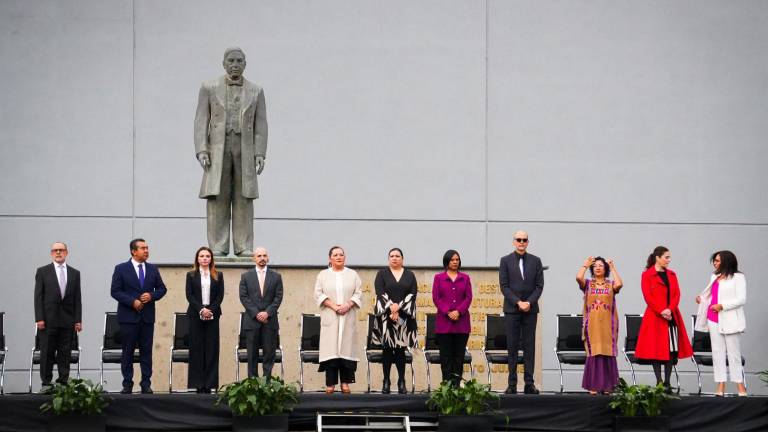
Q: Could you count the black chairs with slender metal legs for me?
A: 12